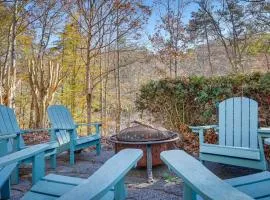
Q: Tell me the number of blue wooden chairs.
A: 5